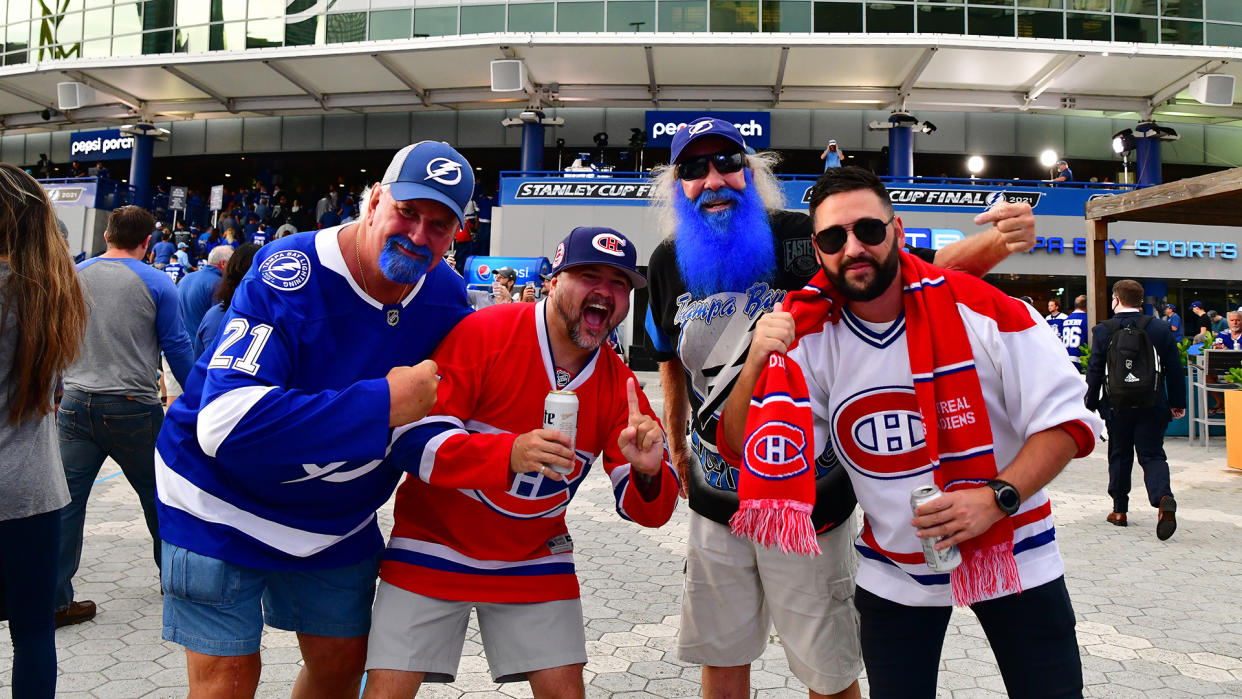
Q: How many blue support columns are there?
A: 4